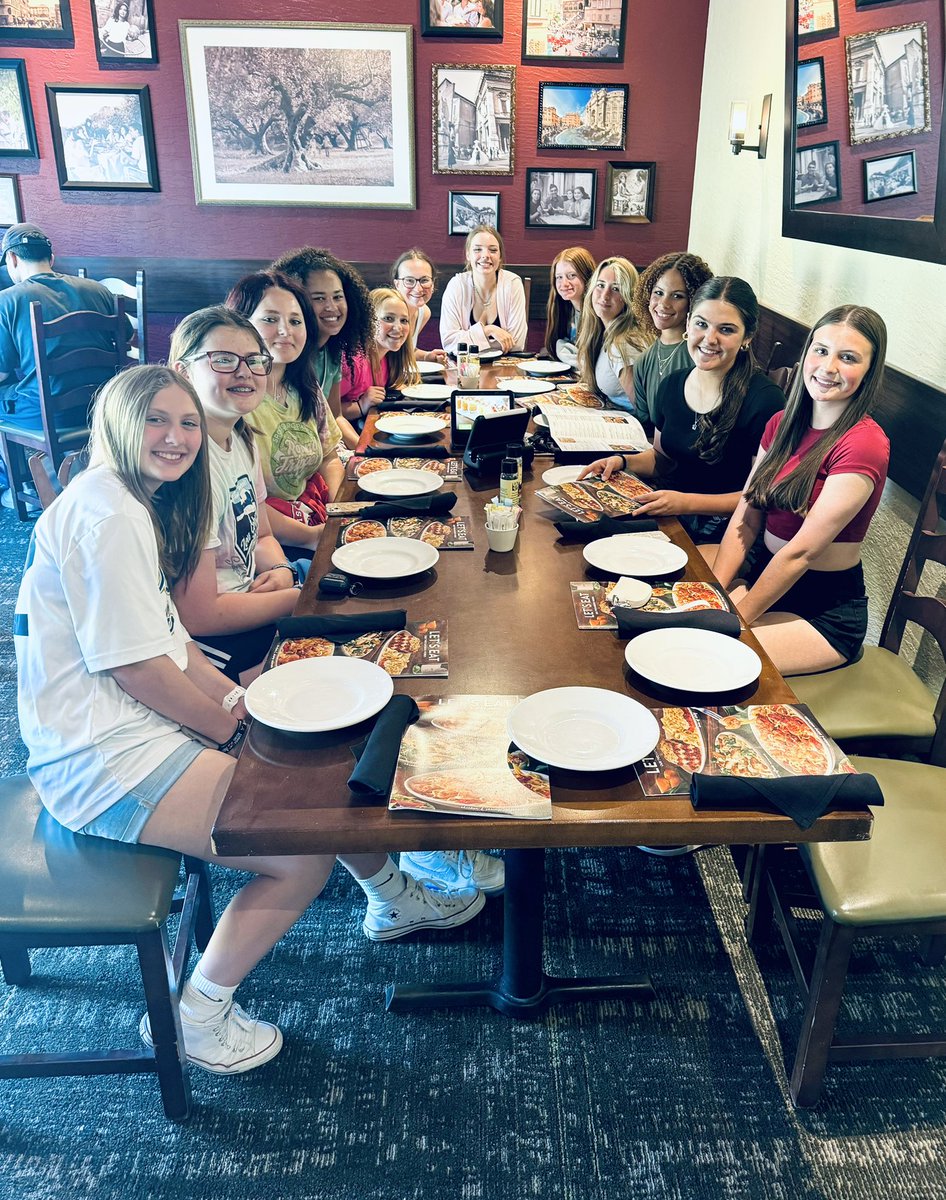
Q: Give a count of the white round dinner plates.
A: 14